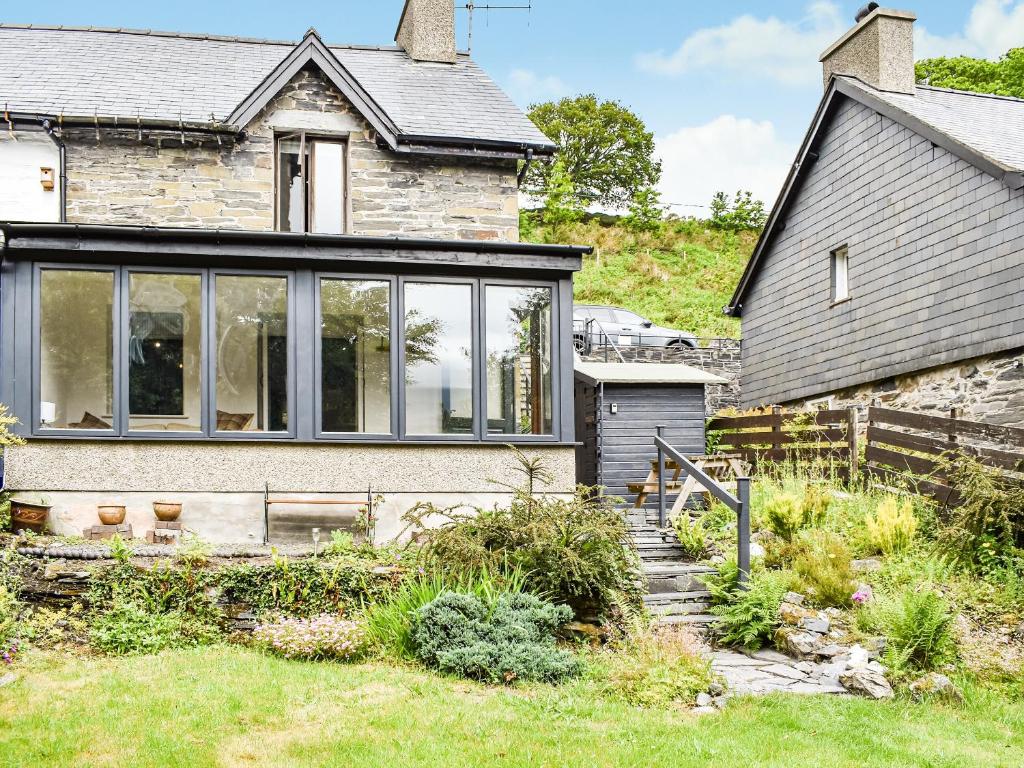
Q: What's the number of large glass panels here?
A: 6